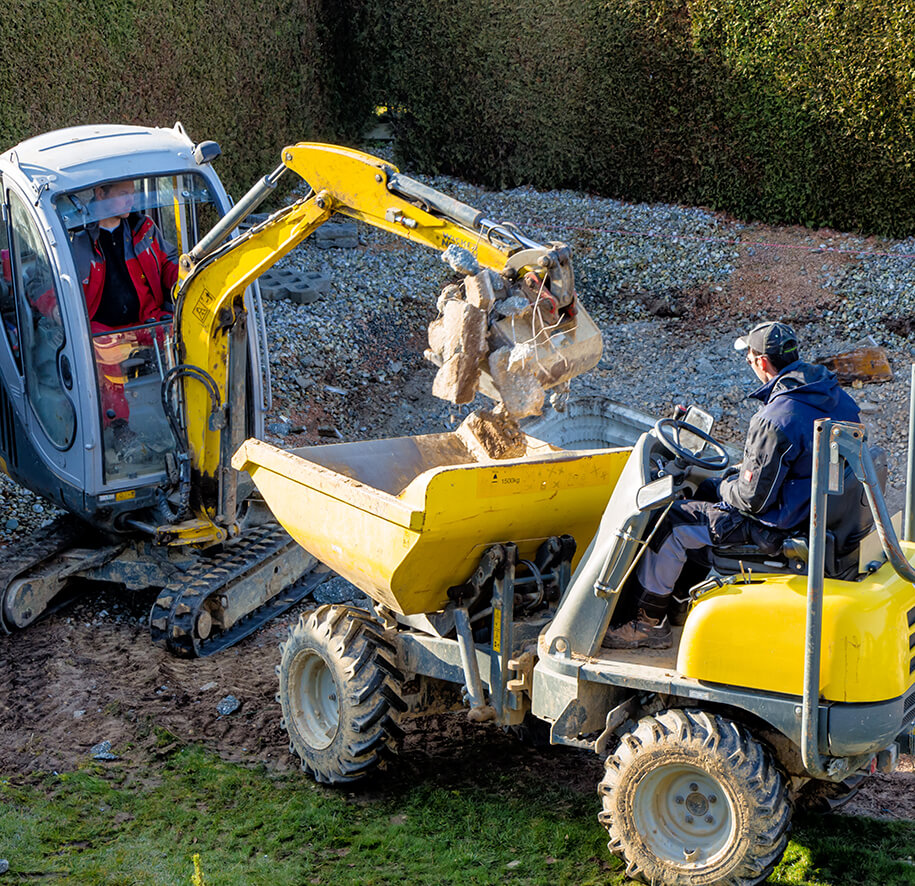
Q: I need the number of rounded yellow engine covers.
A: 1